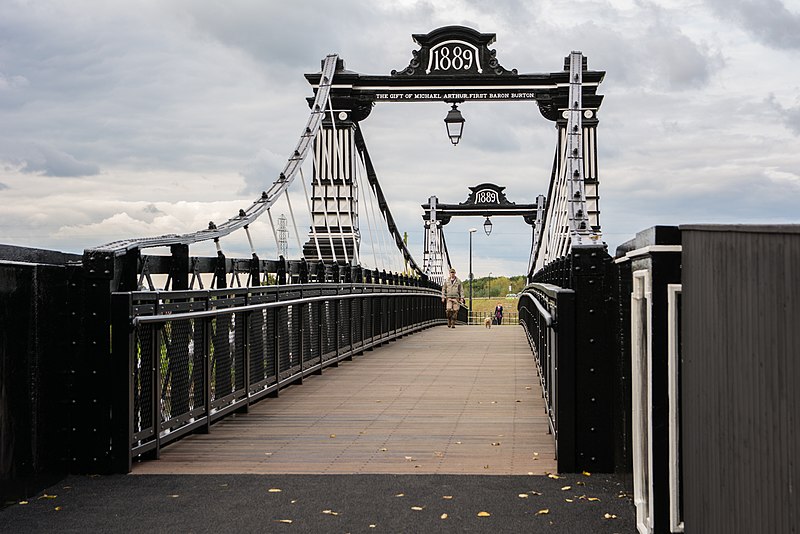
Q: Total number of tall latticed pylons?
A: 1